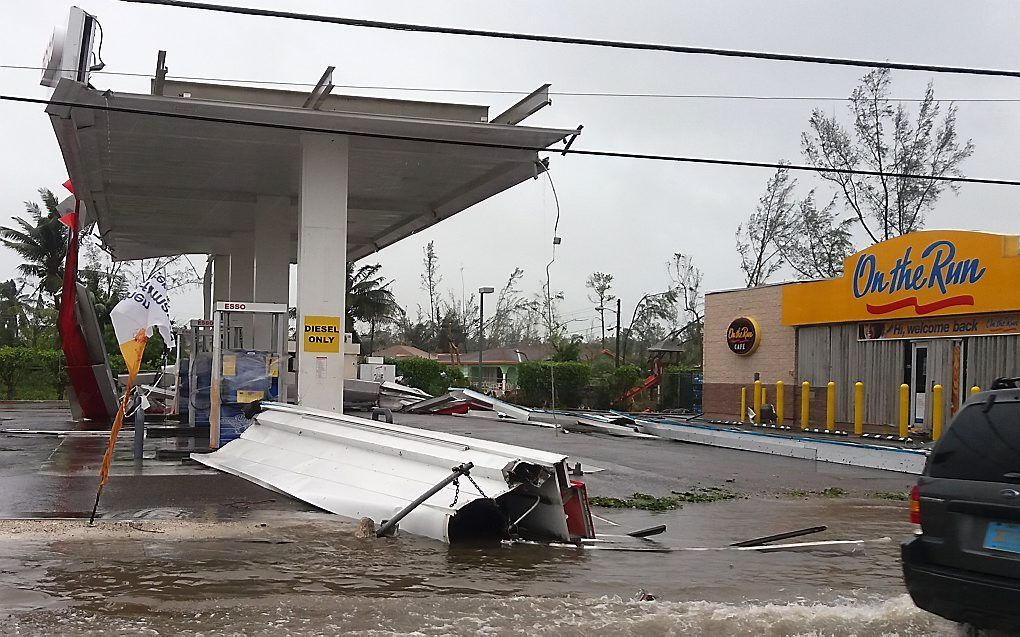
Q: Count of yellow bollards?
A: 10